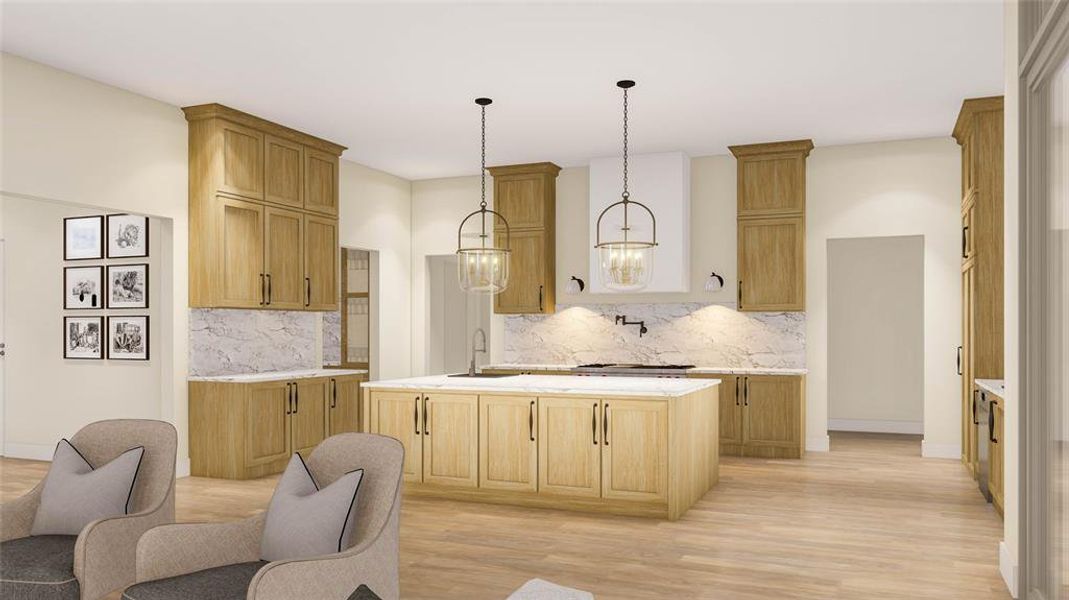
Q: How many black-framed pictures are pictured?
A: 6